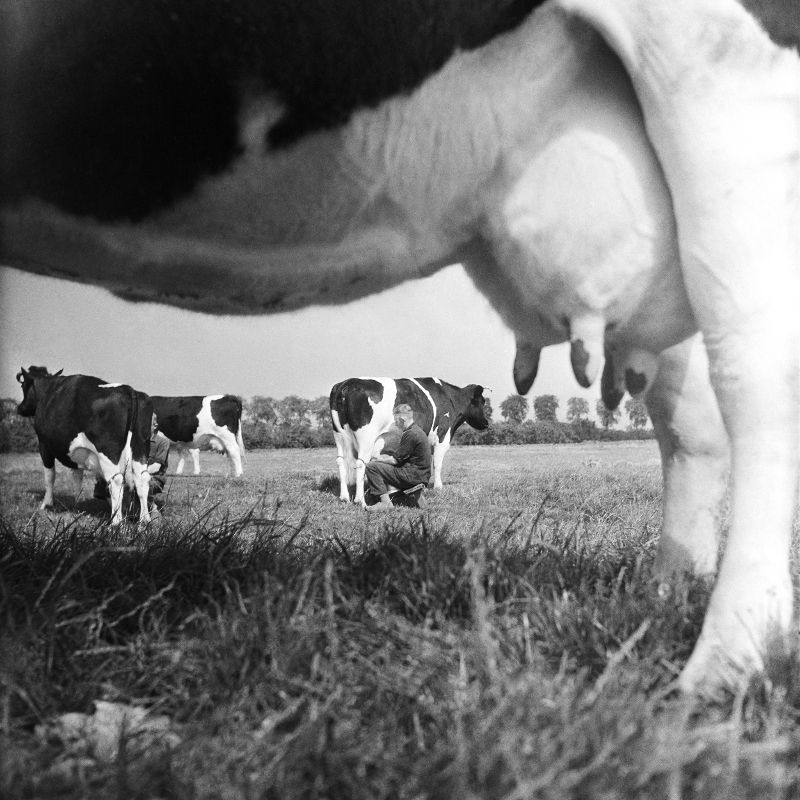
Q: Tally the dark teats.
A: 2